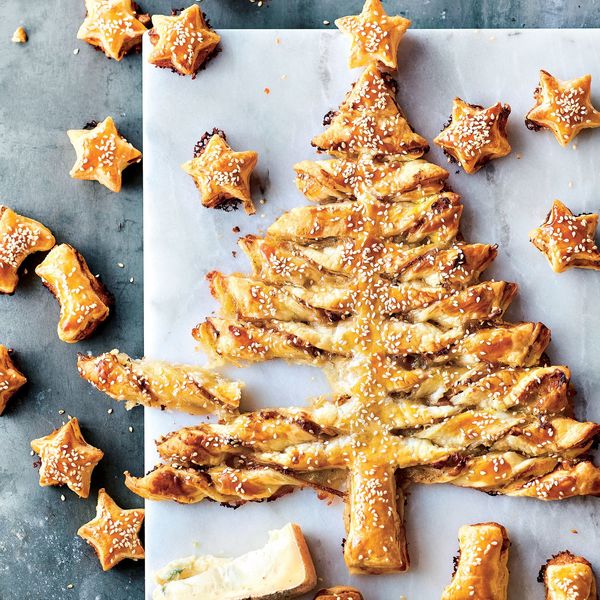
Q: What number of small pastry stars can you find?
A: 11